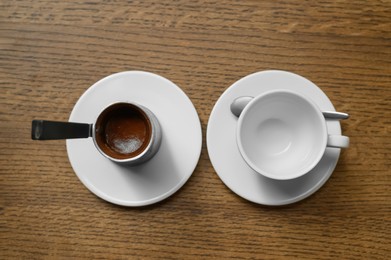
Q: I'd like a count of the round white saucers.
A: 2